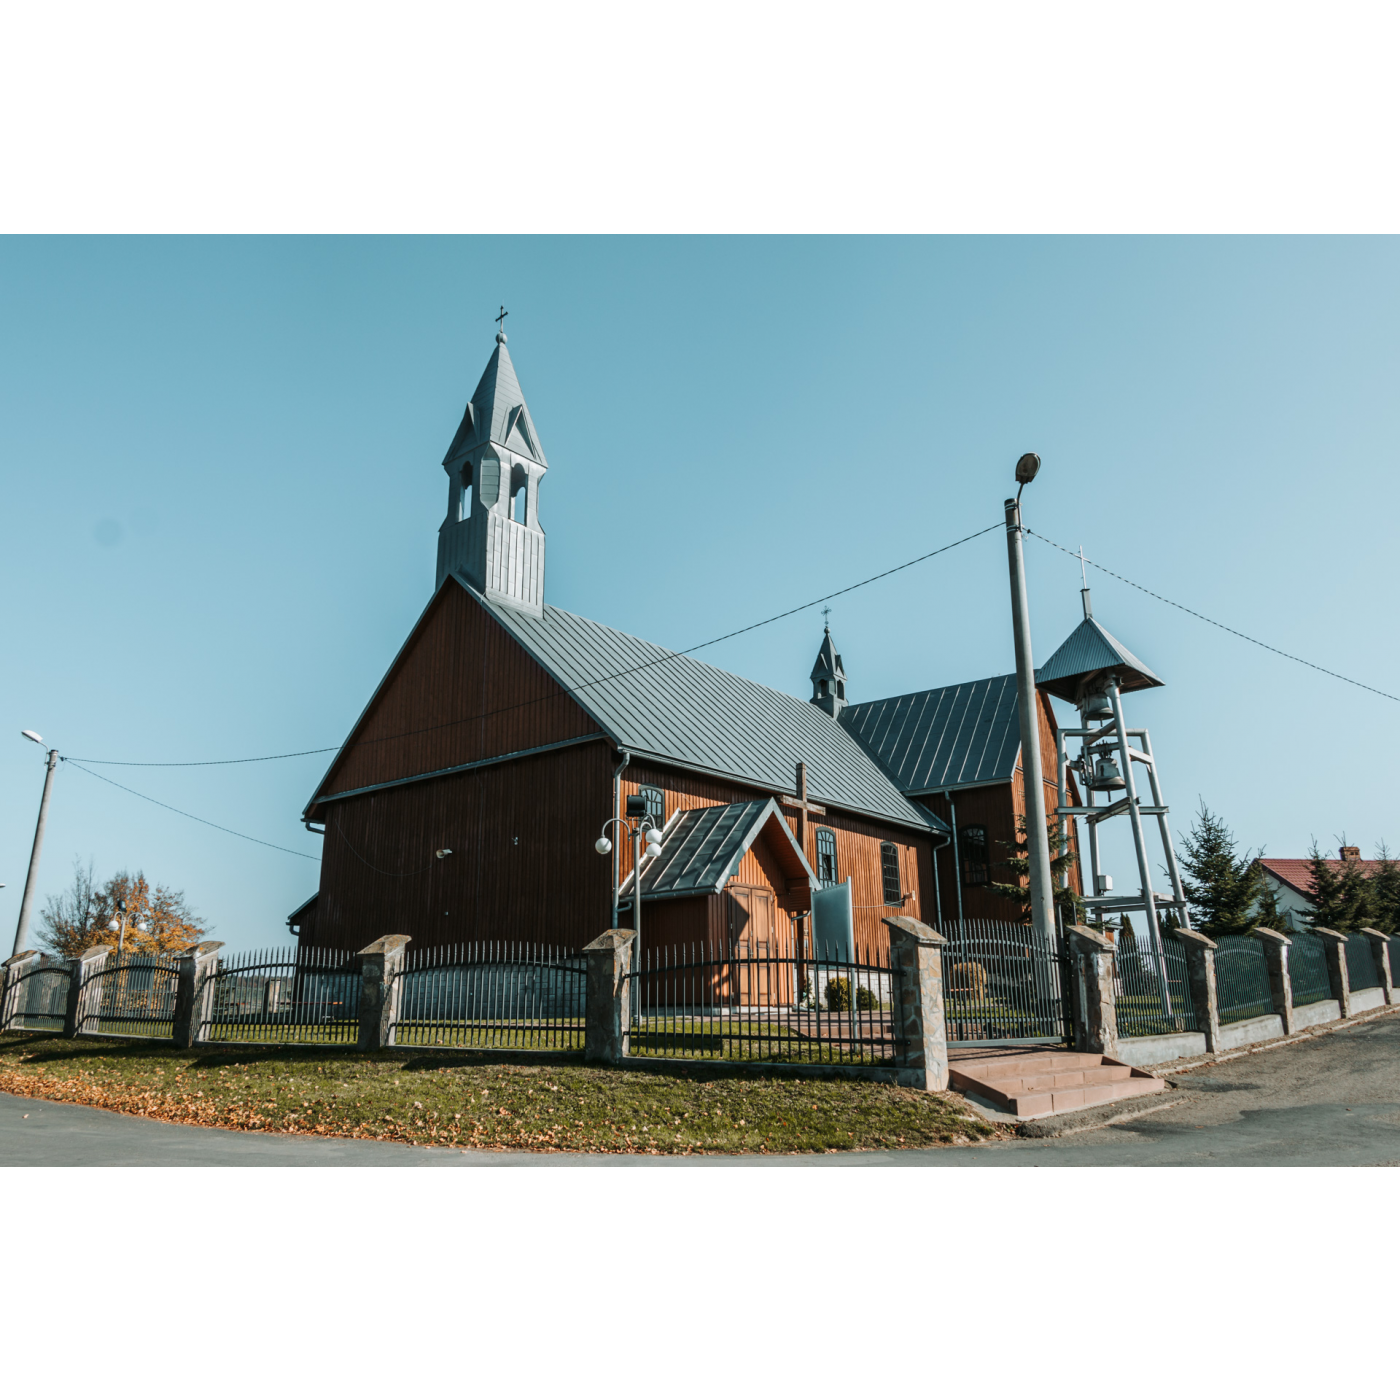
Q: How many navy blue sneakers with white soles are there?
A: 0